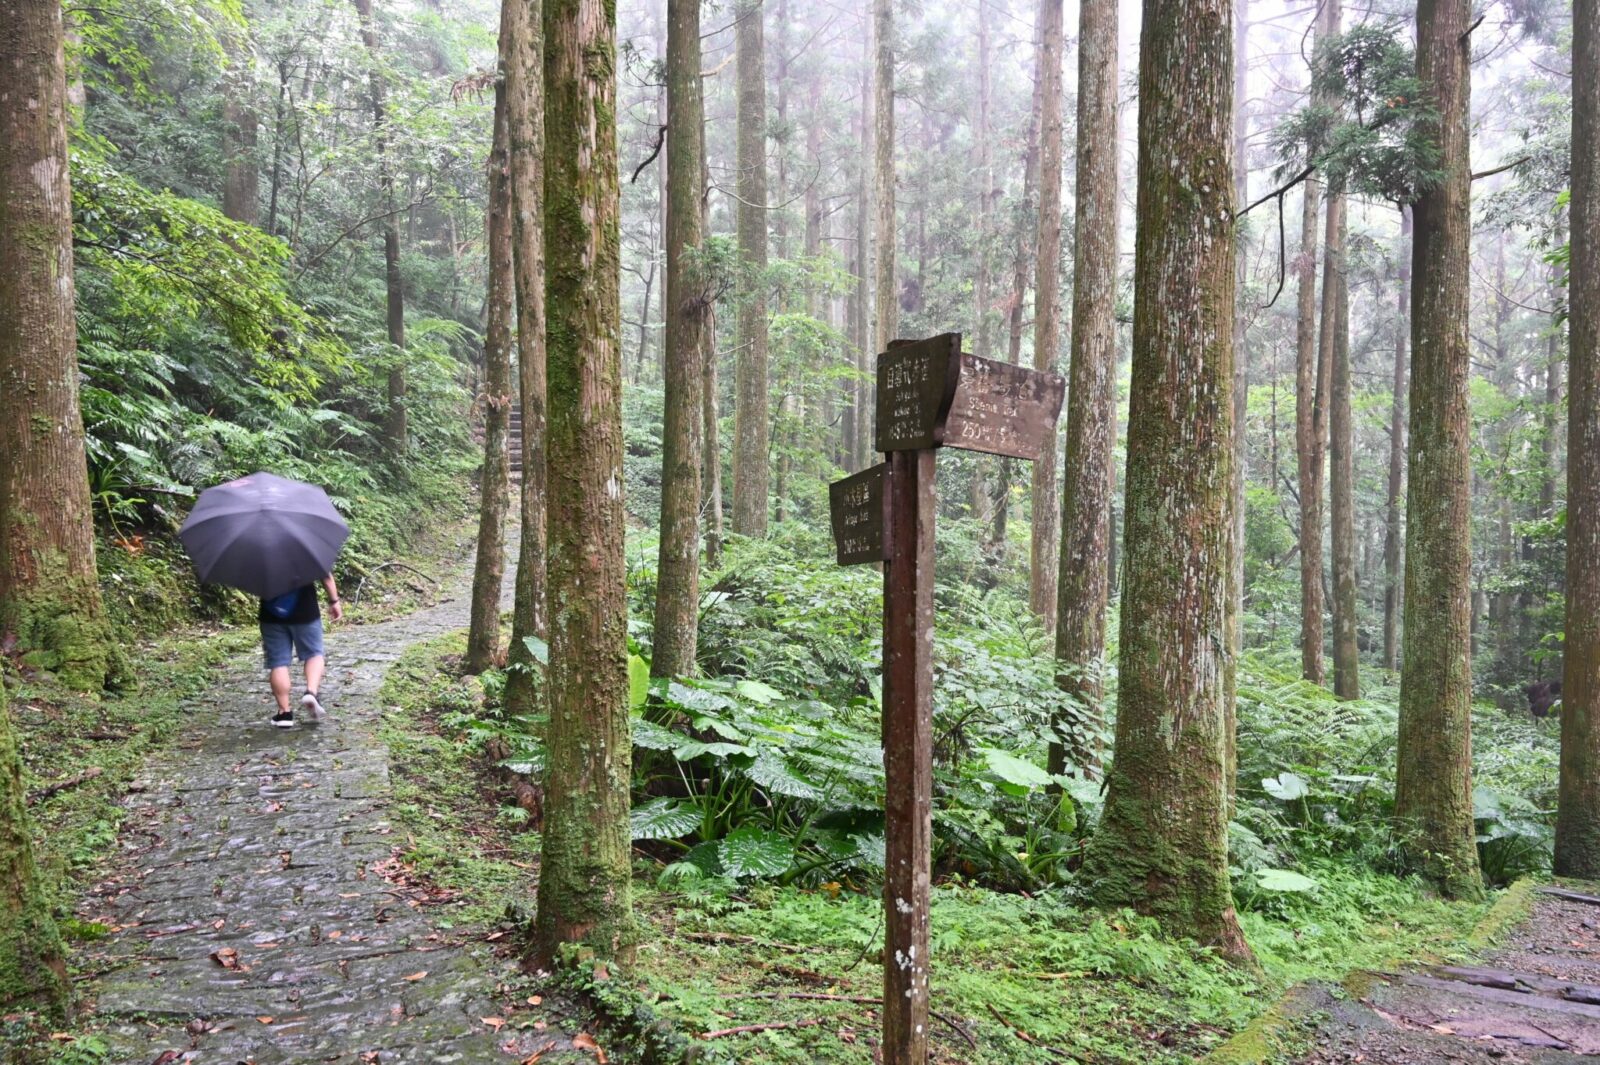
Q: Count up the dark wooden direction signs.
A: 3